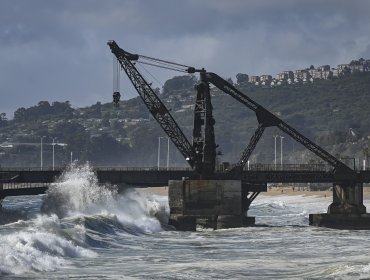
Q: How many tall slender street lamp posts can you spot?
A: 6